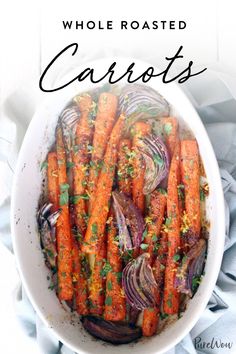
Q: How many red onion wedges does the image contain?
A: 8